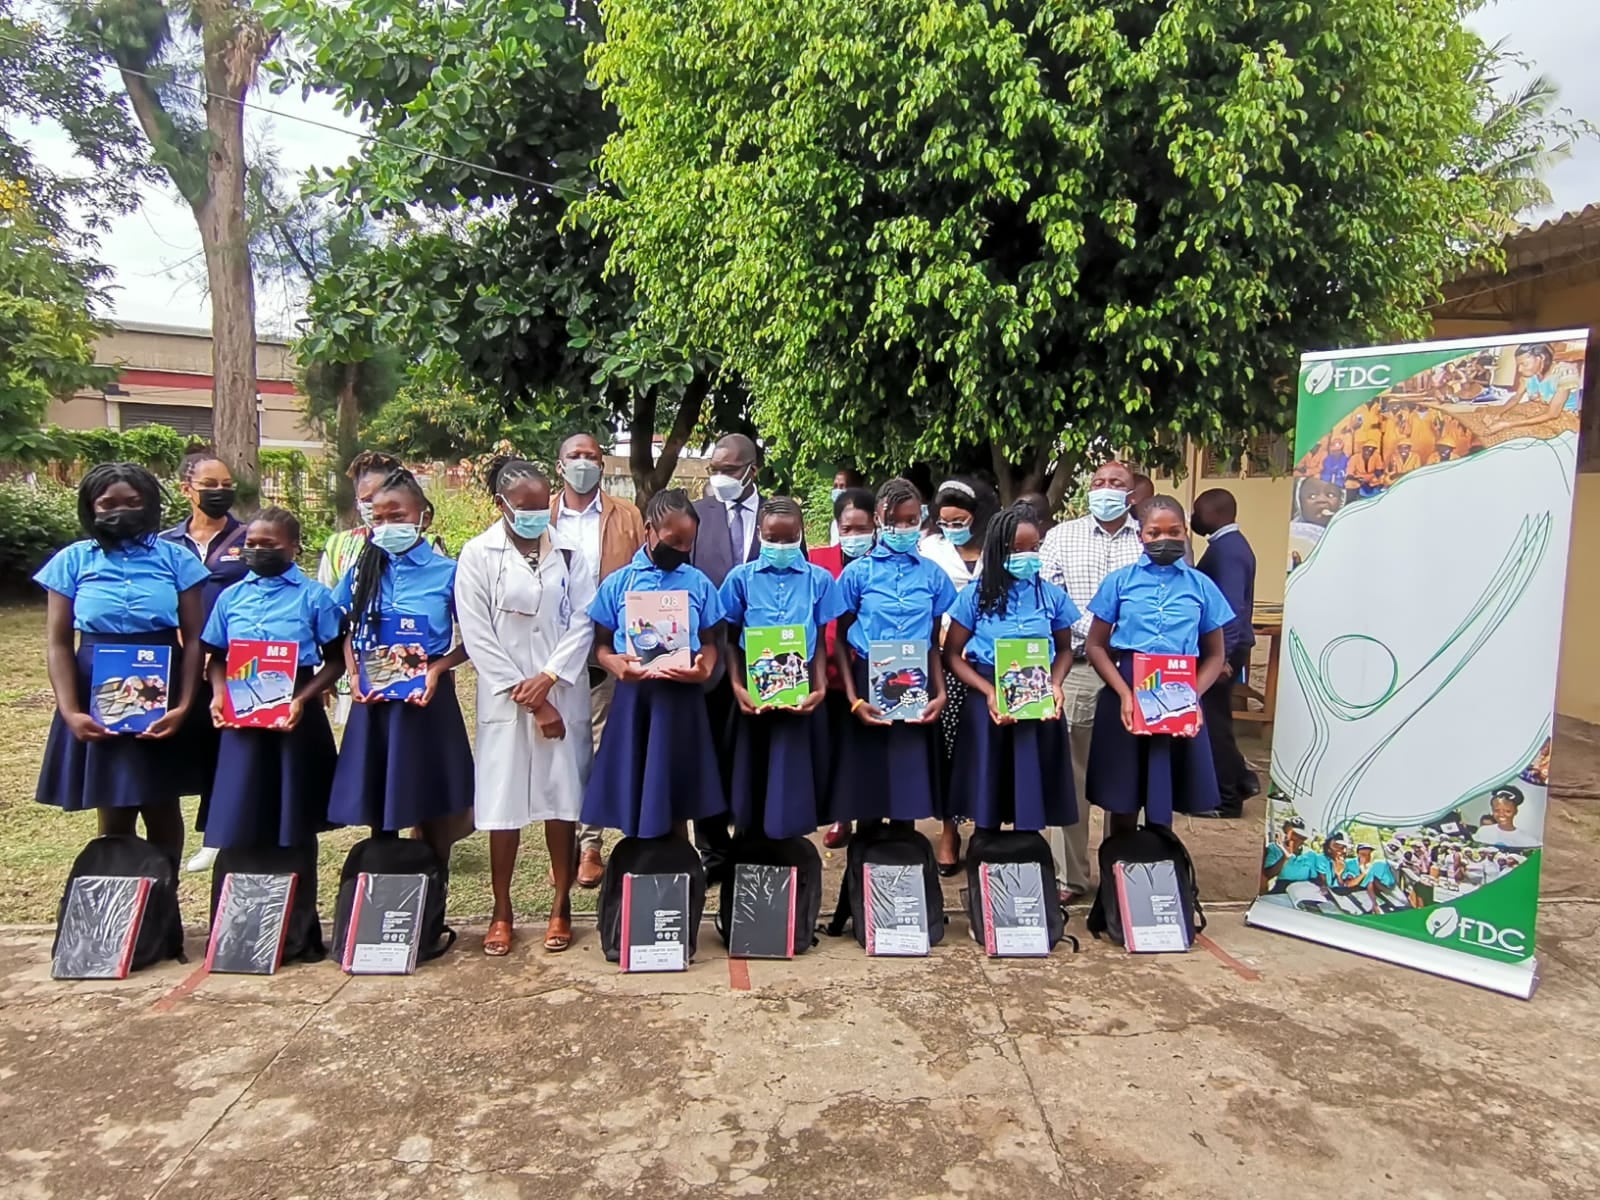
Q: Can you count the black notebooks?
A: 8